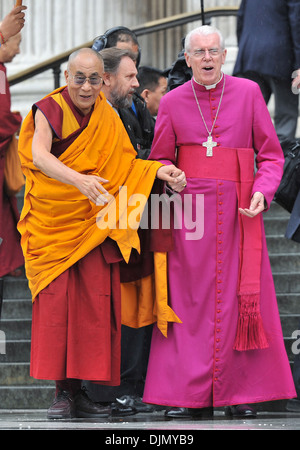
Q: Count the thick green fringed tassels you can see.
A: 0